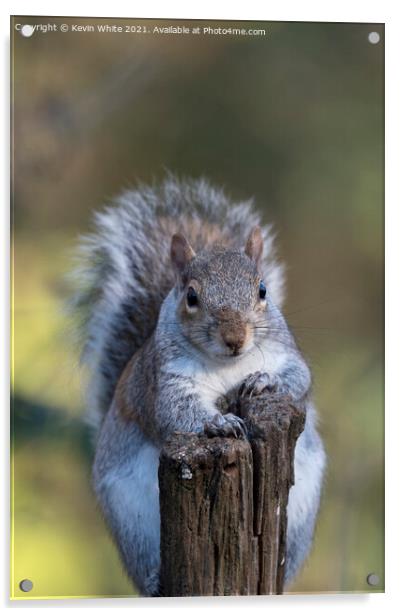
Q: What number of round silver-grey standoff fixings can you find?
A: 4